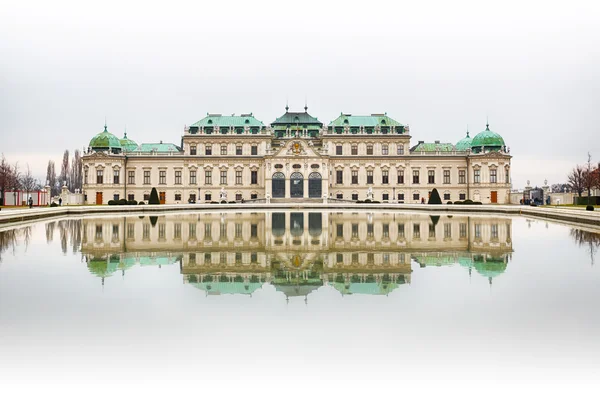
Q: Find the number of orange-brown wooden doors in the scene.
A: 3